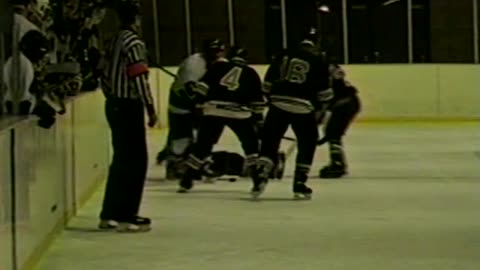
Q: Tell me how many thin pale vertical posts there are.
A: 7